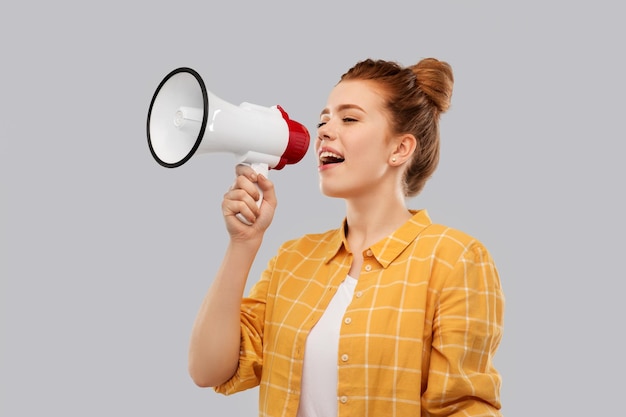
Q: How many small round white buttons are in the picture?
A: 6